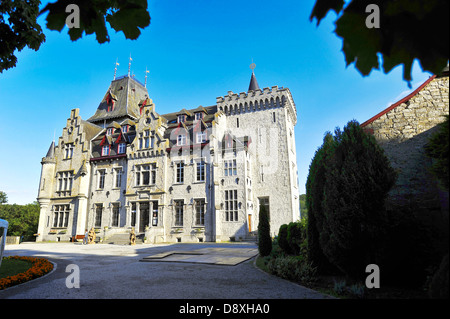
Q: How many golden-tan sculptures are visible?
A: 2